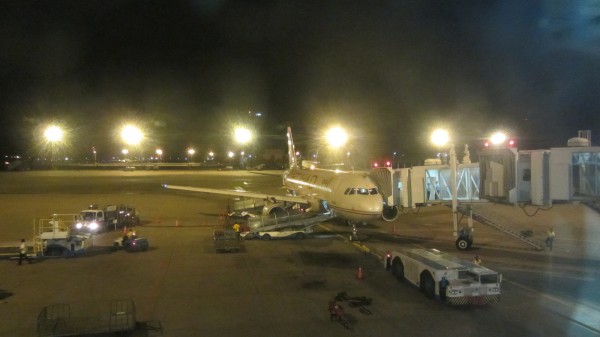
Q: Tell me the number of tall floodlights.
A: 6